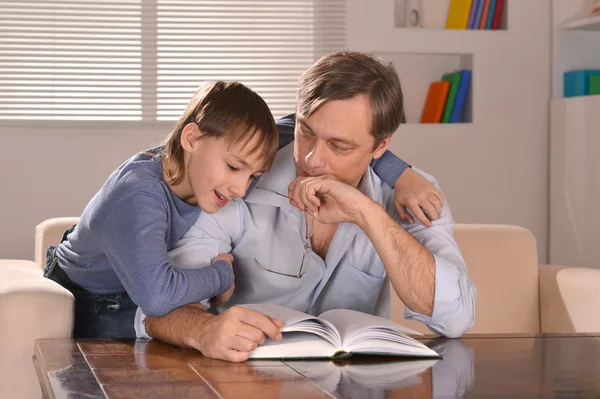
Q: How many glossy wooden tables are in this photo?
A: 1